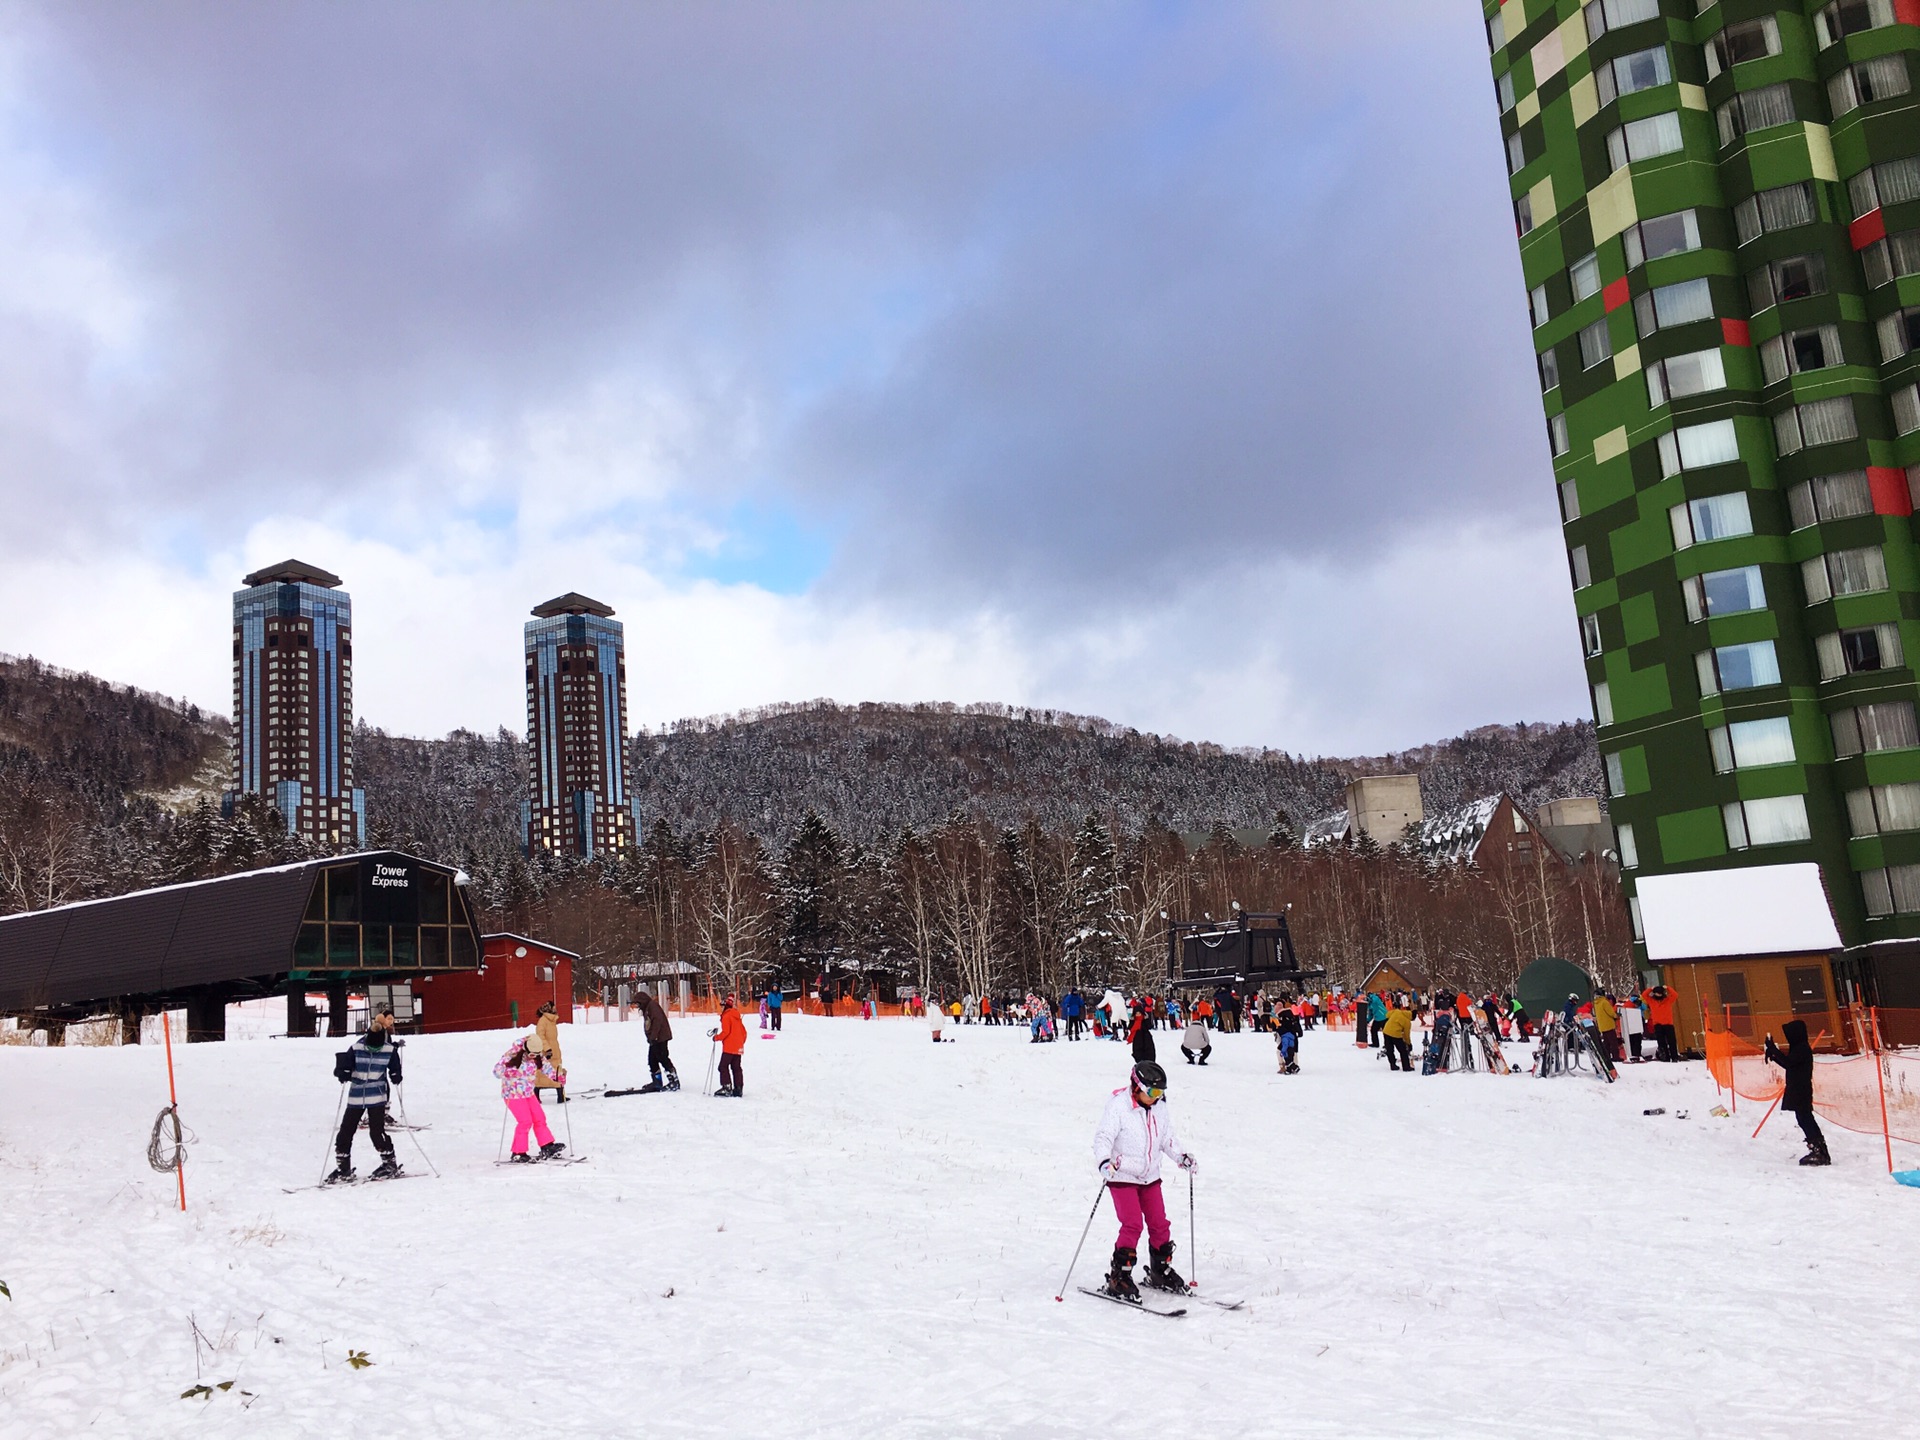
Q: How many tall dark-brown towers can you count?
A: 2